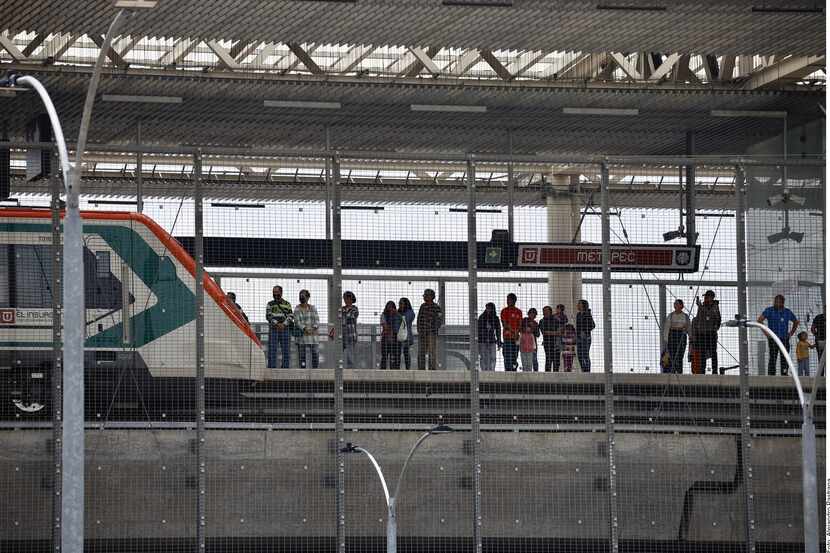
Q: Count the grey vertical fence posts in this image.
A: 6